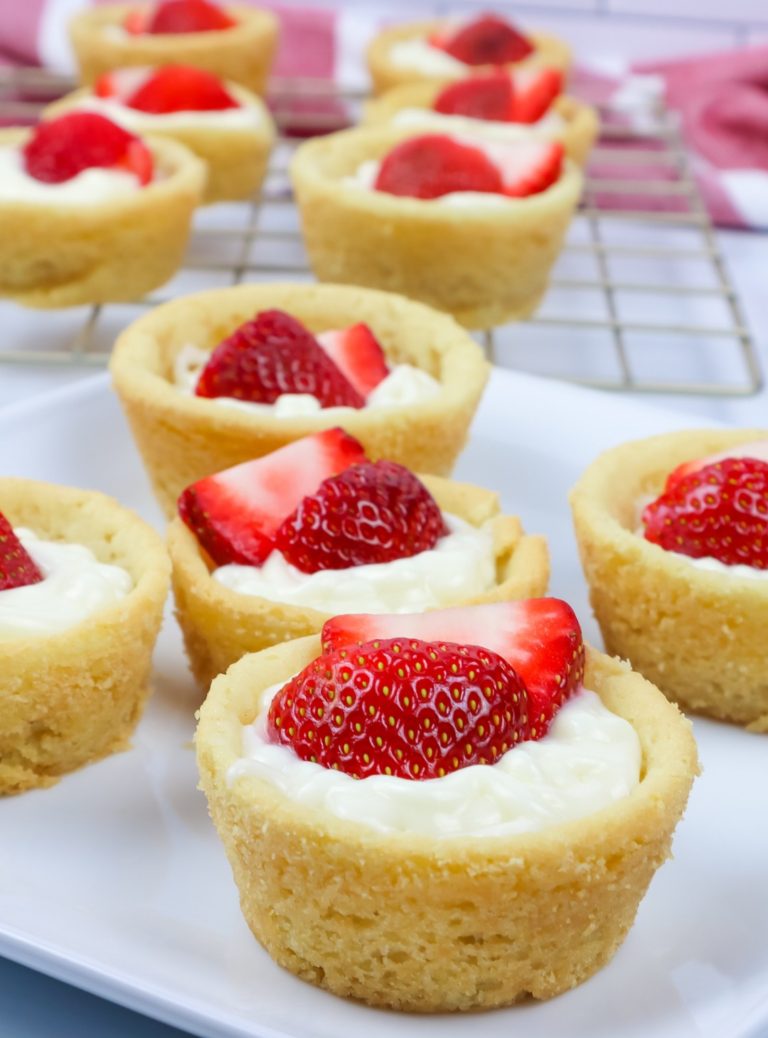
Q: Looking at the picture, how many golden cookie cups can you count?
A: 11